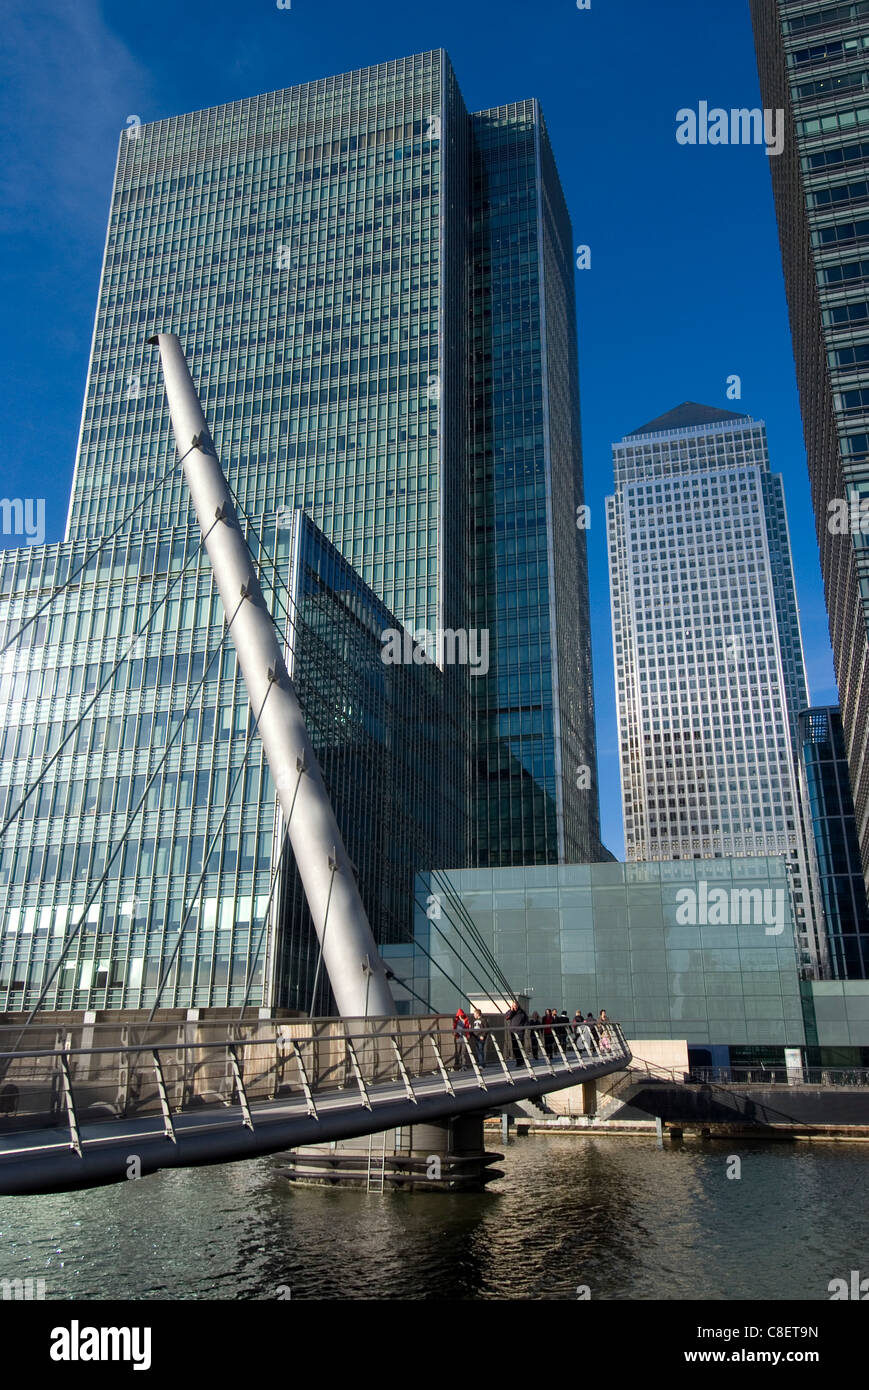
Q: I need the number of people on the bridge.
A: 11